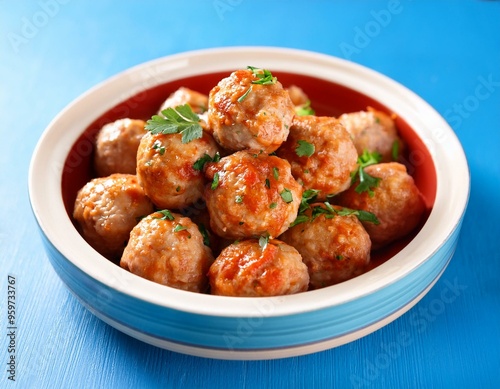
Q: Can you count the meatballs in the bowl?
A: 13